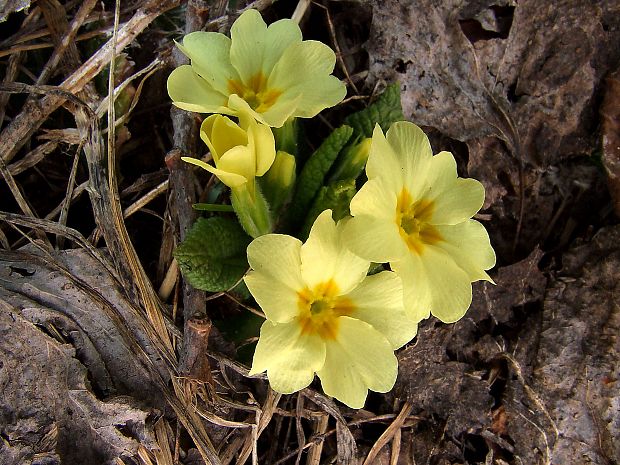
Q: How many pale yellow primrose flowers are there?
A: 4